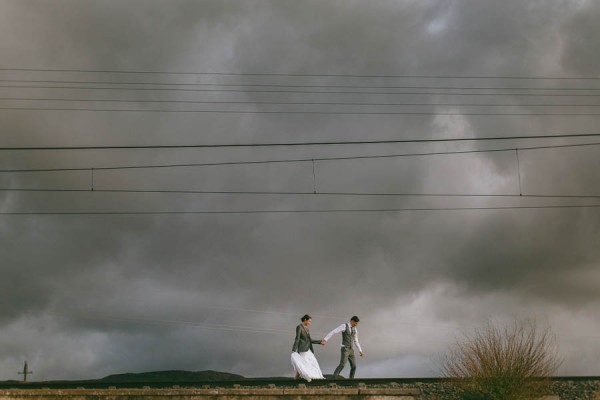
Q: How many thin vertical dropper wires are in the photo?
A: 3